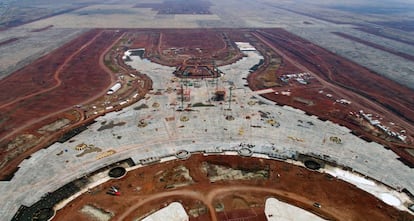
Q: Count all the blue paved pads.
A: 0